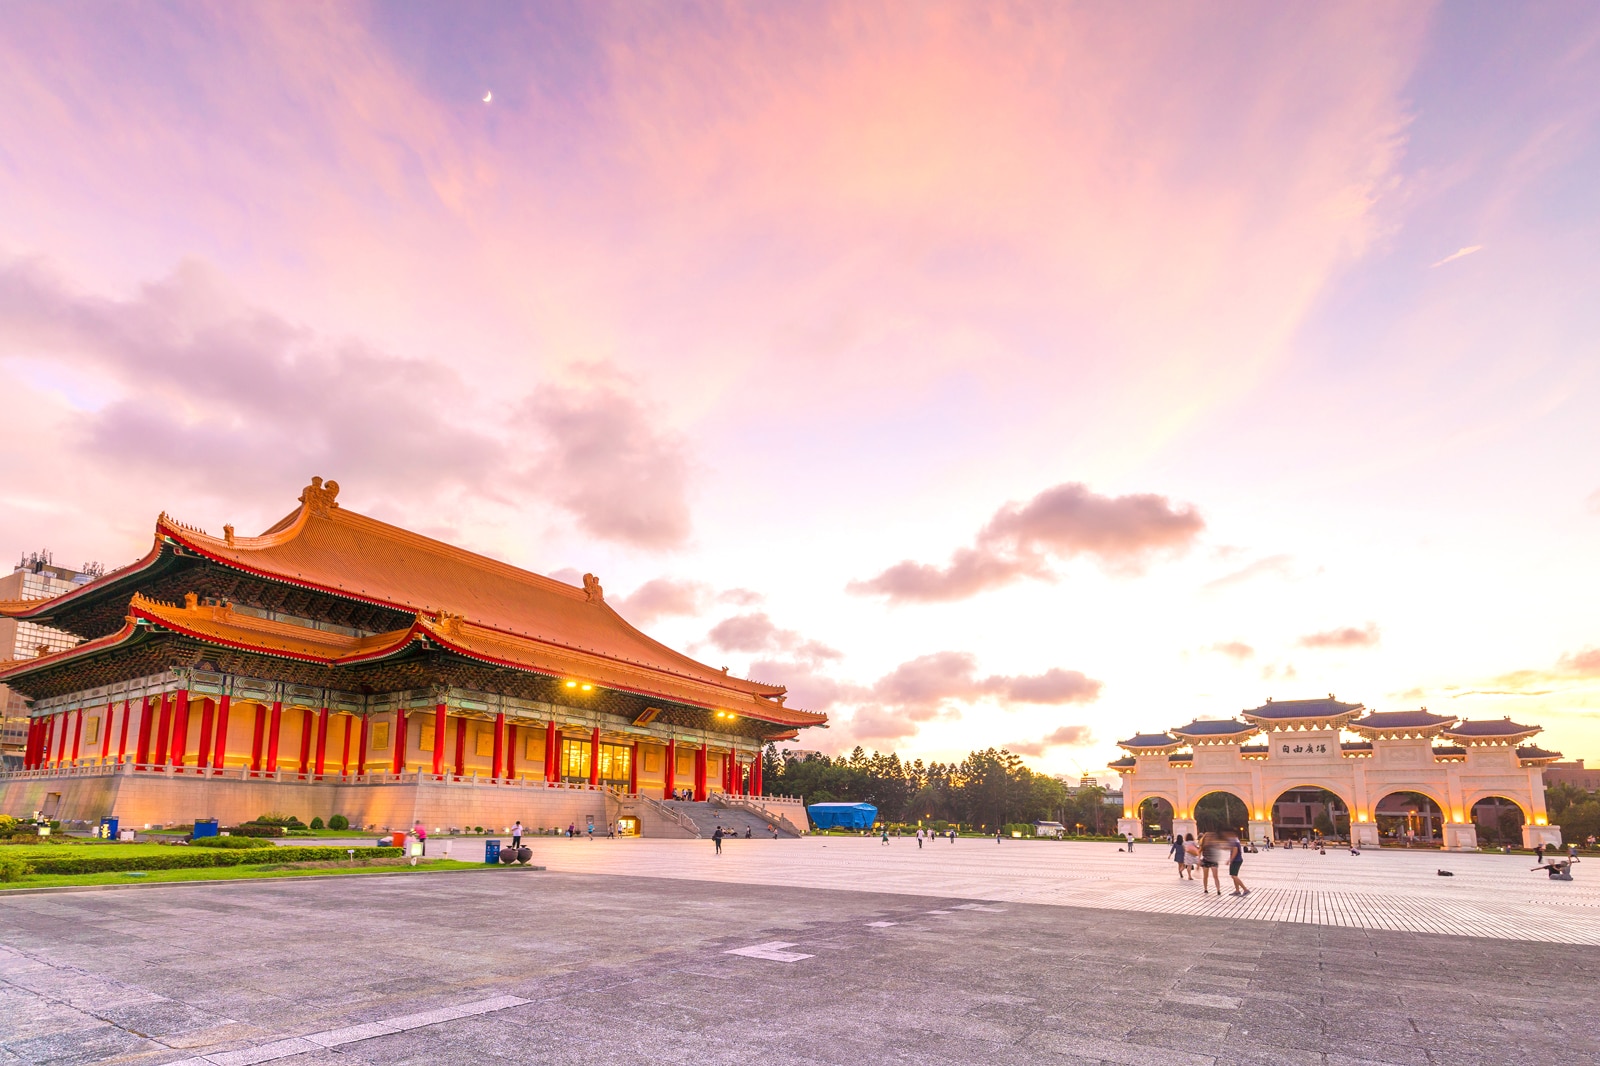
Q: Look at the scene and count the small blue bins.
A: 3